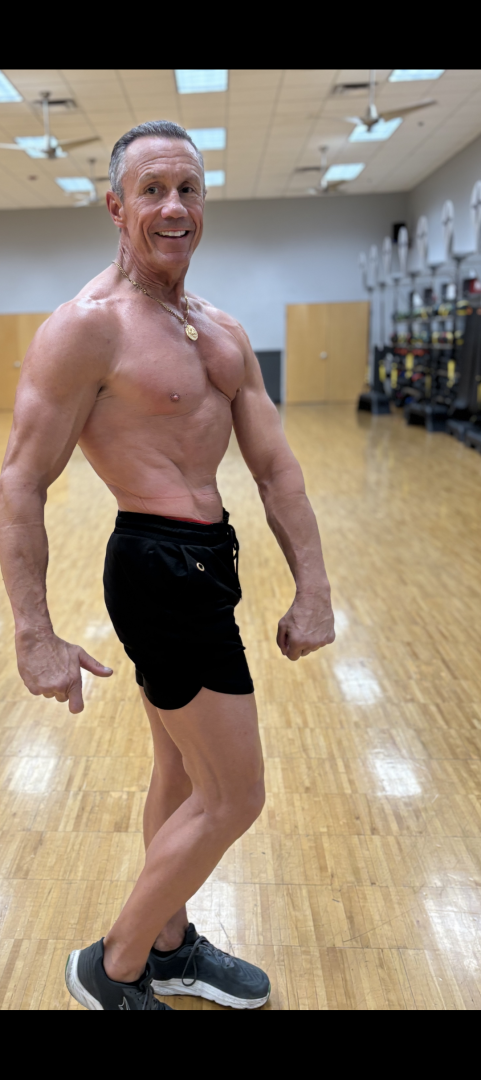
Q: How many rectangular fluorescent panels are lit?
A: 9